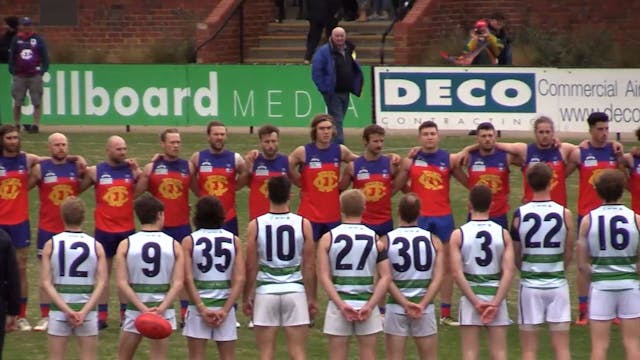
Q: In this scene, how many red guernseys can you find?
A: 13